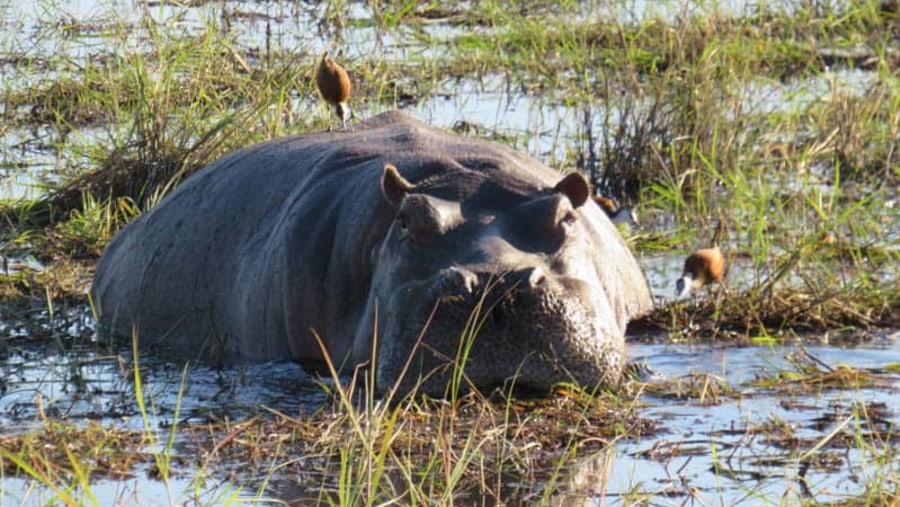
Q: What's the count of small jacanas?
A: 3